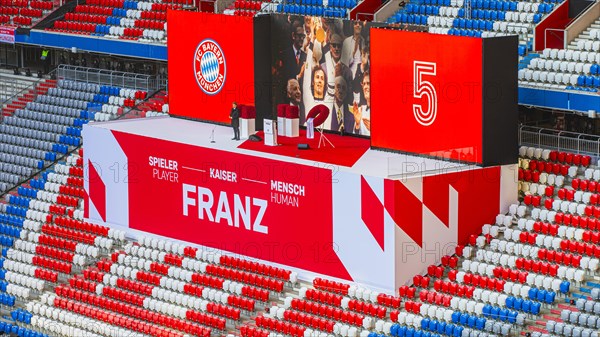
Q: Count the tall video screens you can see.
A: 3